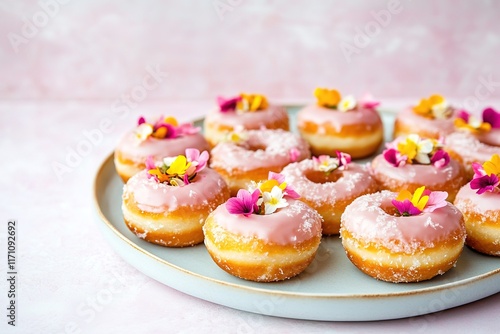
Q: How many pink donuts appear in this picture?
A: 12